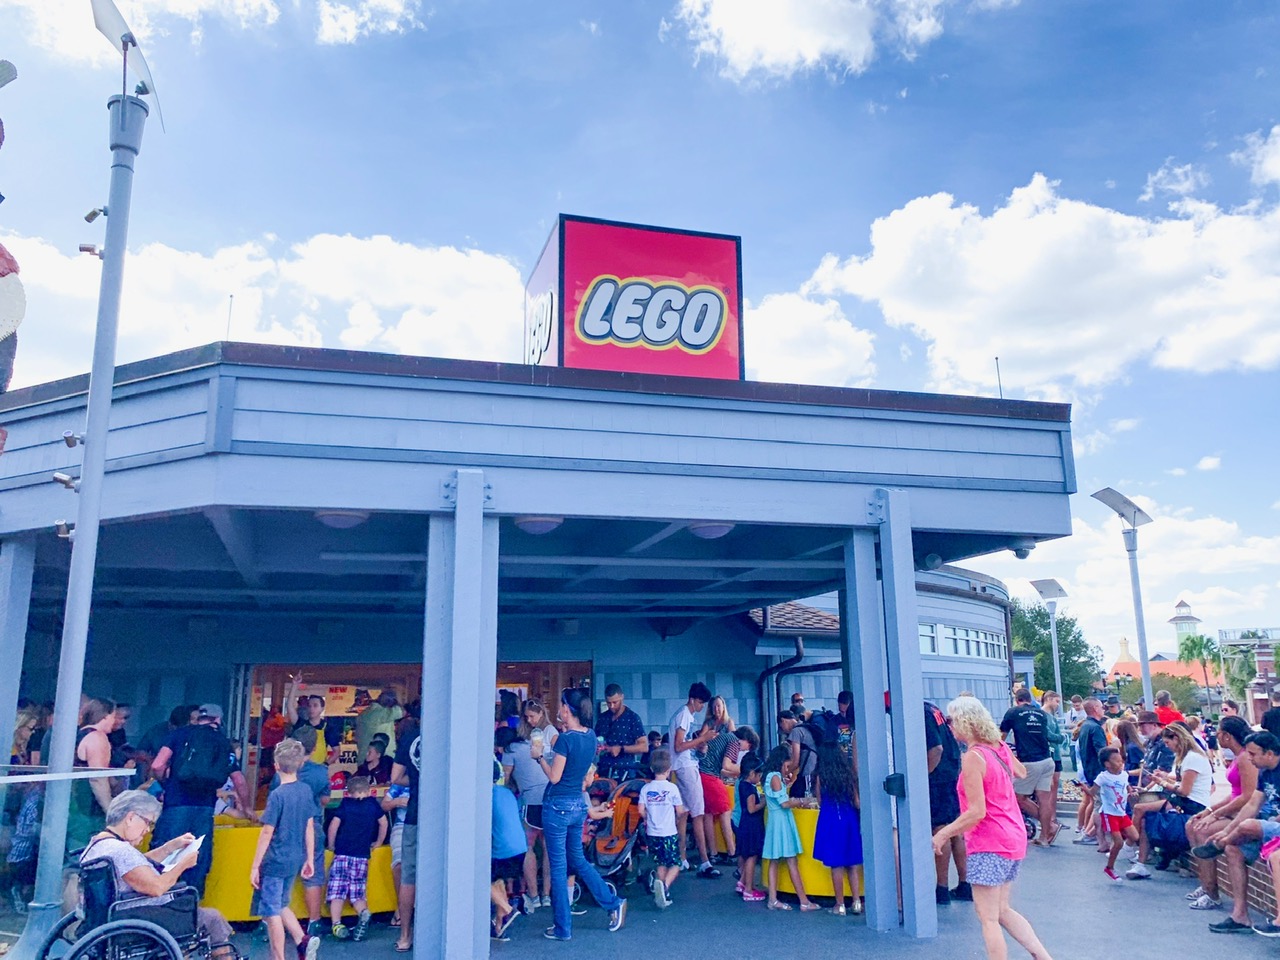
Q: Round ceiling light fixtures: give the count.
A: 3